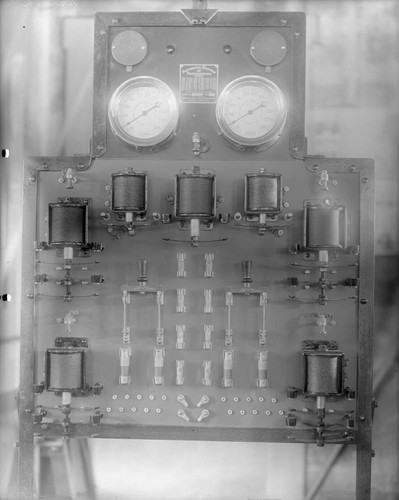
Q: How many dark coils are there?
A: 7